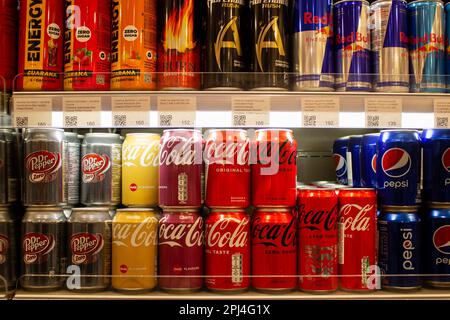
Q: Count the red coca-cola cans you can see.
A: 6